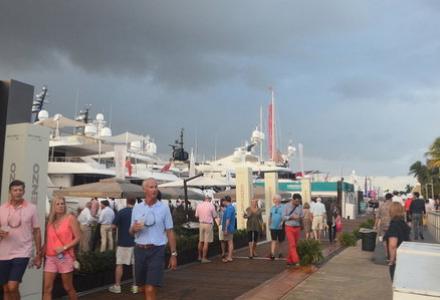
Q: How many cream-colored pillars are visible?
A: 3